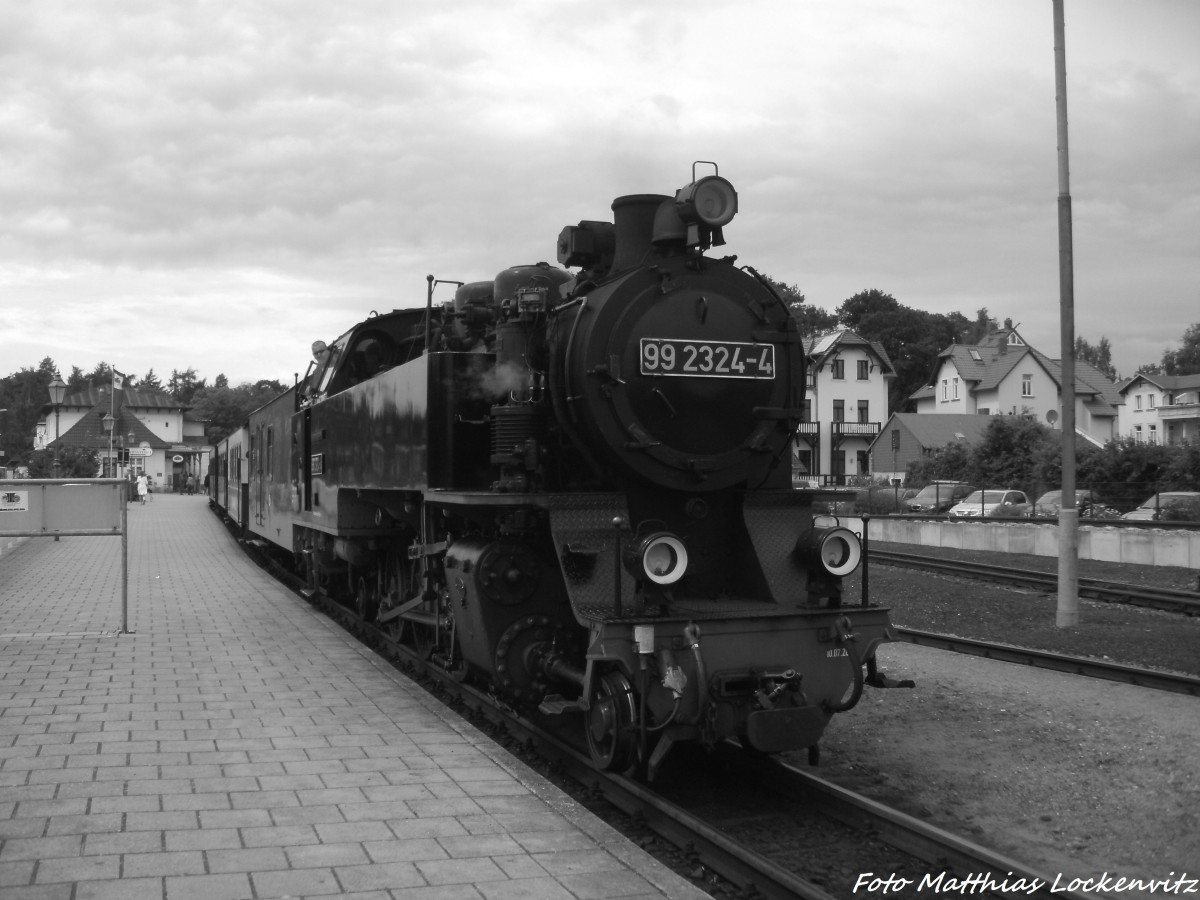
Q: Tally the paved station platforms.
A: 1